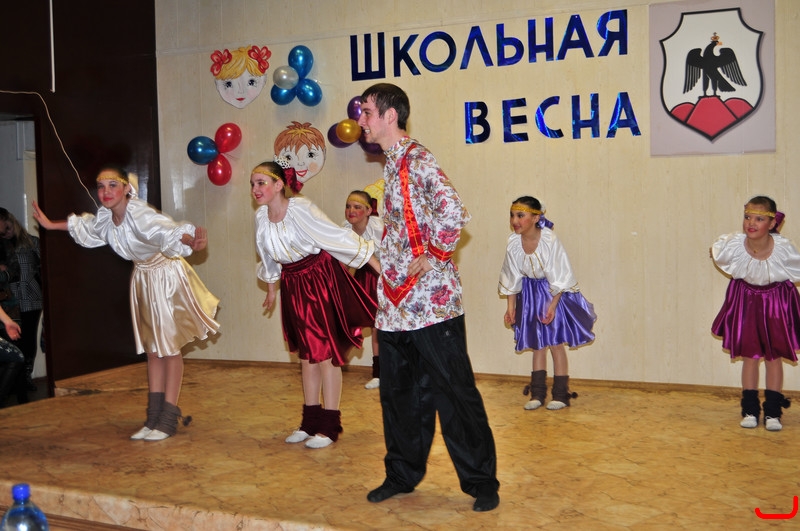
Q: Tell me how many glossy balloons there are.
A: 11